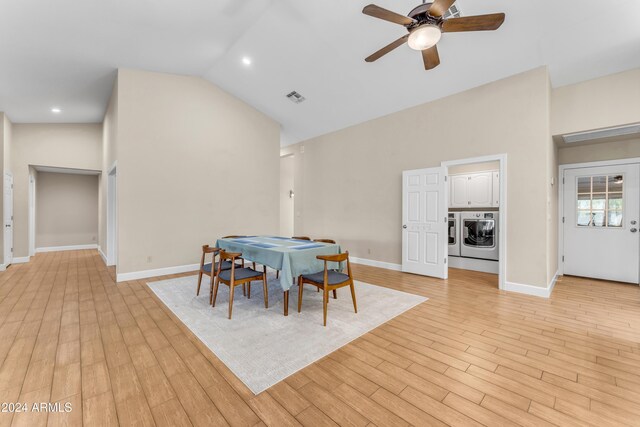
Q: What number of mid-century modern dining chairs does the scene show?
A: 6